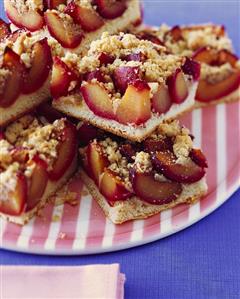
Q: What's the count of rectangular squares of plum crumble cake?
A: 6